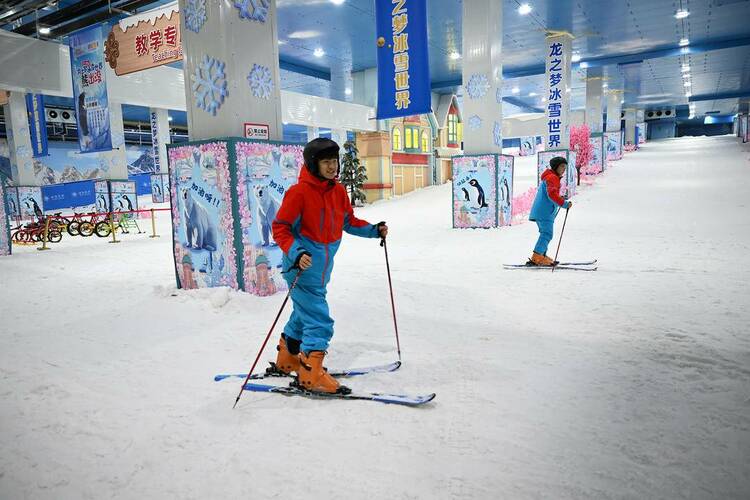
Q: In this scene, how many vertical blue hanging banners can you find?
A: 3